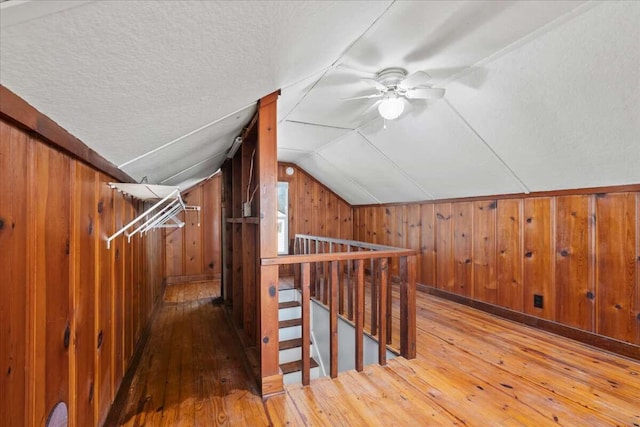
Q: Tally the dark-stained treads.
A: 4